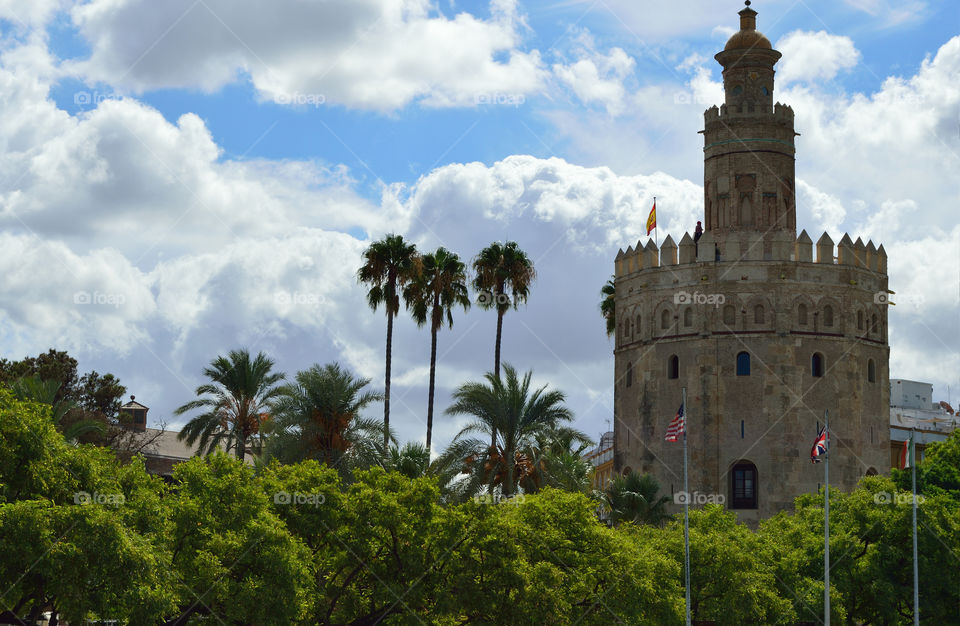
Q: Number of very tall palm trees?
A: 3